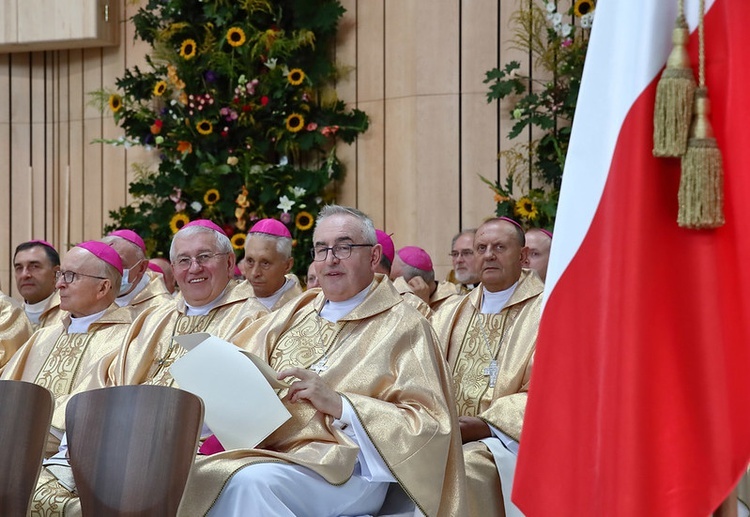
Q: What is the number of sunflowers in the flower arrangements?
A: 13